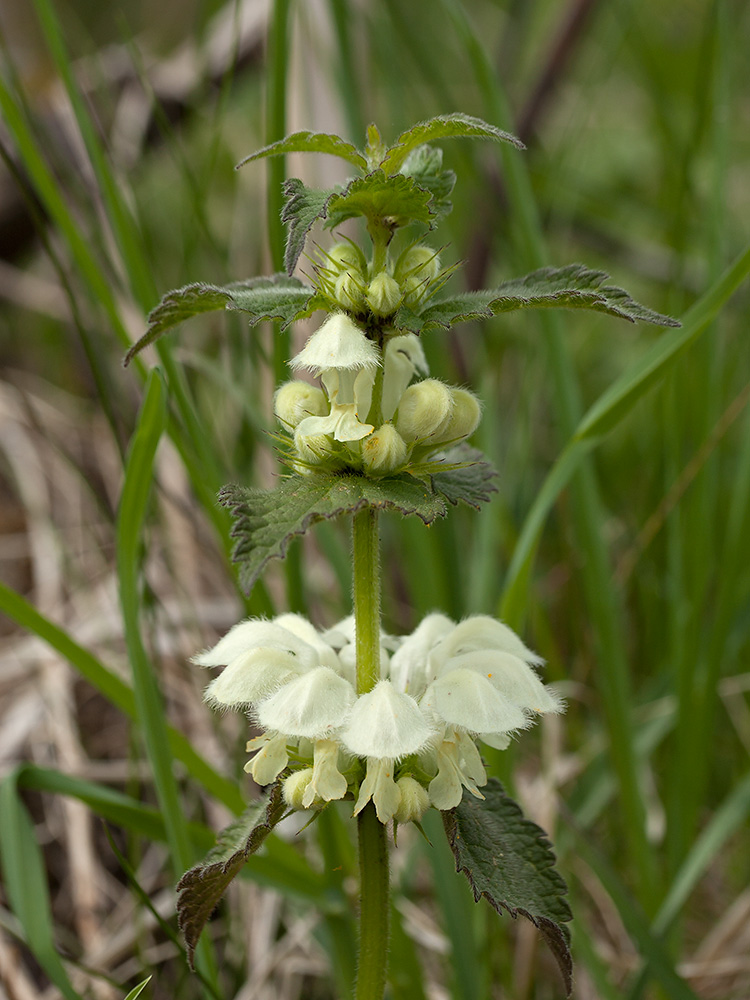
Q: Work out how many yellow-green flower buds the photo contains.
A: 12